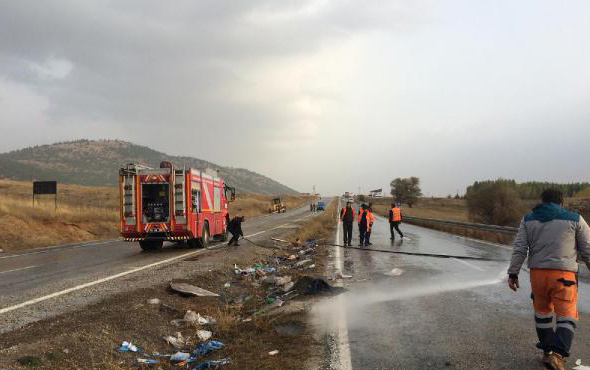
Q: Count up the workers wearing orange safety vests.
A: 4